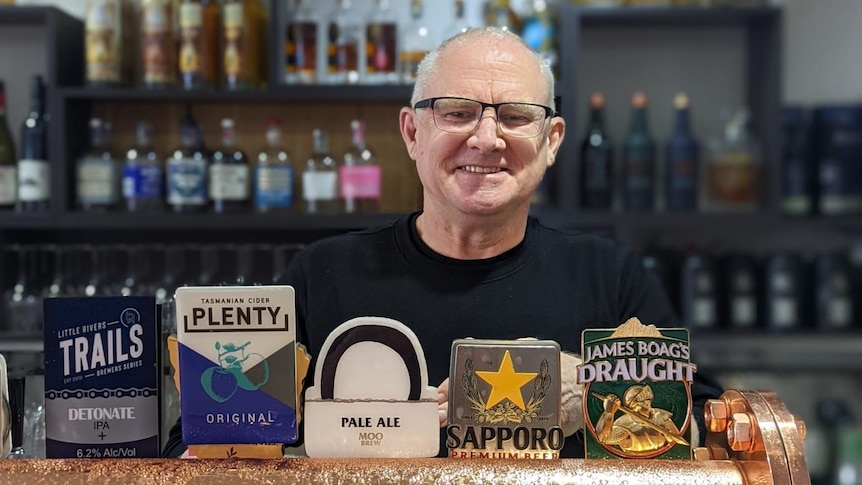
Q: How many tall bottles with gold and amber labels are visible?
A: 4